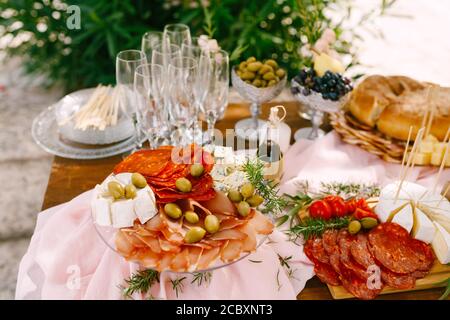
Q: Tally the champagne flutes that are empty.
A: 8